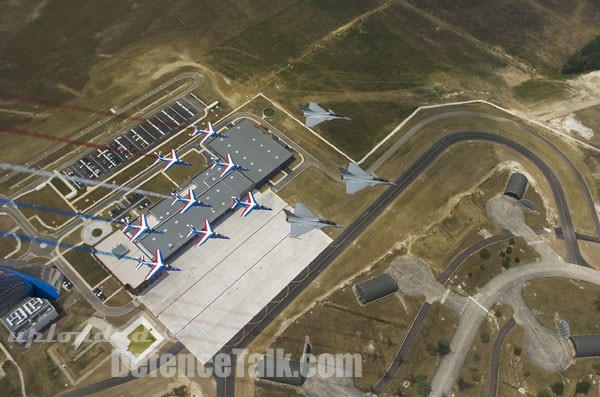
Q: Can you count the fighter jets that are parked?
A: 0